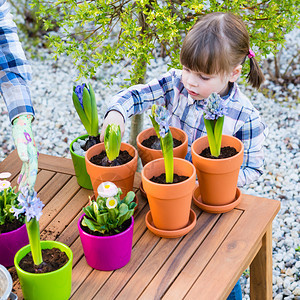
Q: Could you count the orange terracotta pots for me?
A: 4